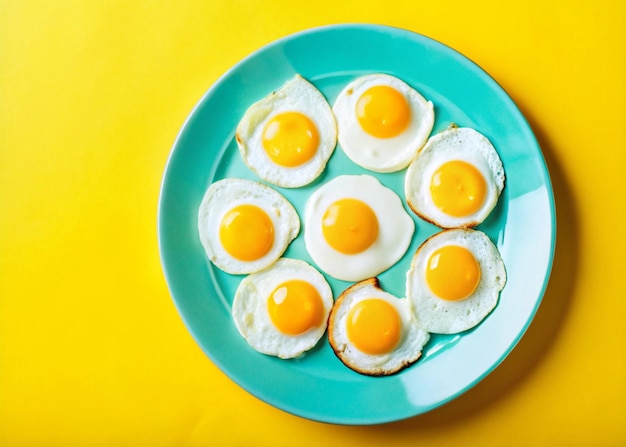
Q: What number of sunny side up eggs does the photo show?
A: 8